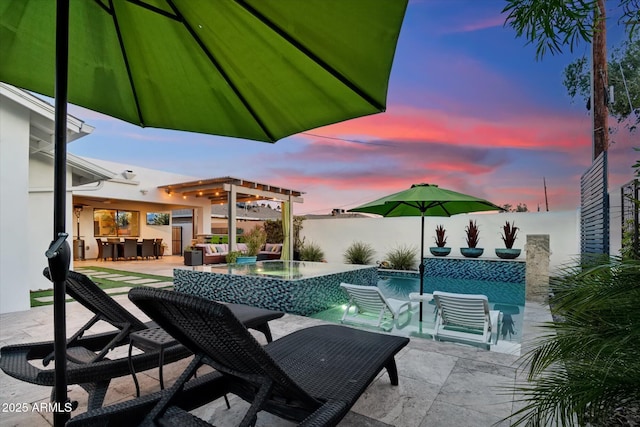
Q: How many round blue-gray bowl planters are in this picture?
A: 3